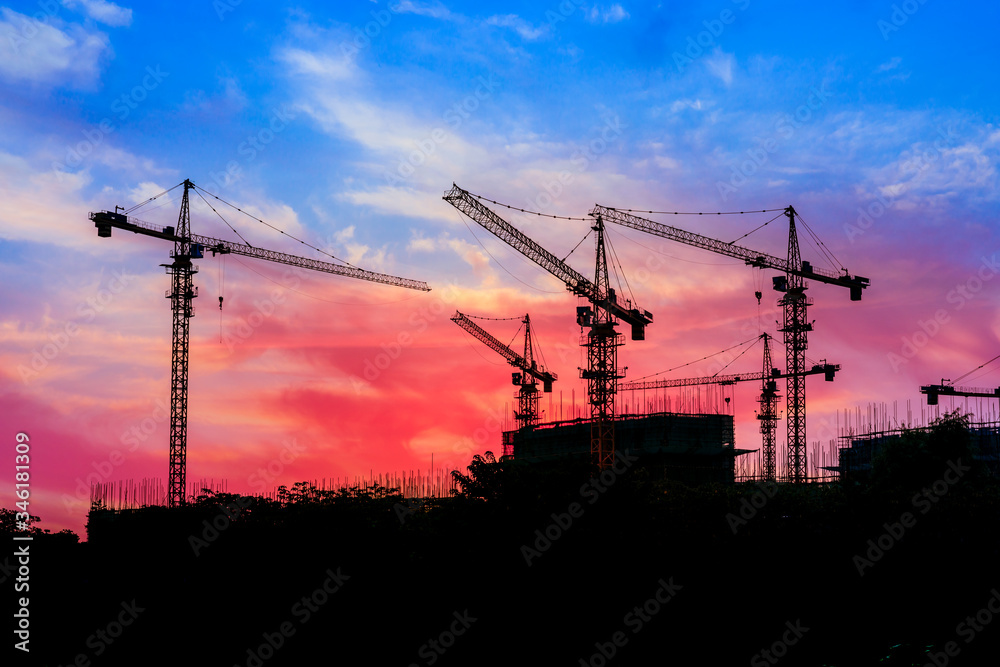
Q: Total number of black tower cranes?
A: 6